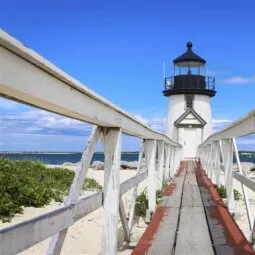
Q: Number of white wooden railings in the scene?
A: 2